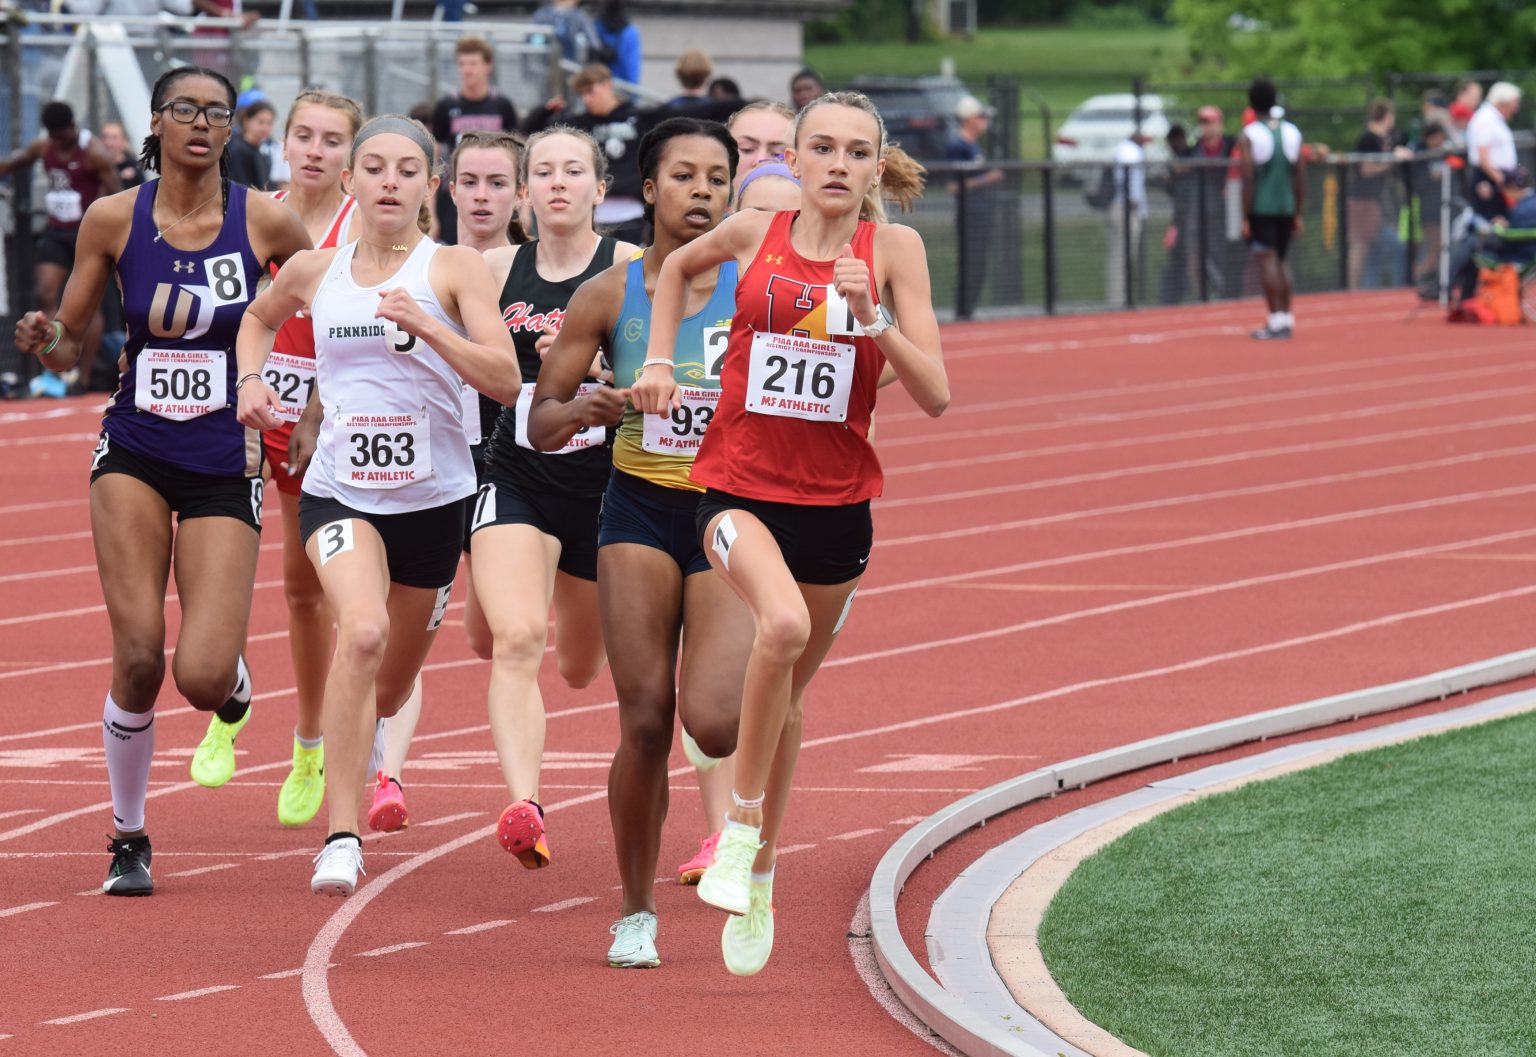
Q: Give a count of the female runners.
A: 9